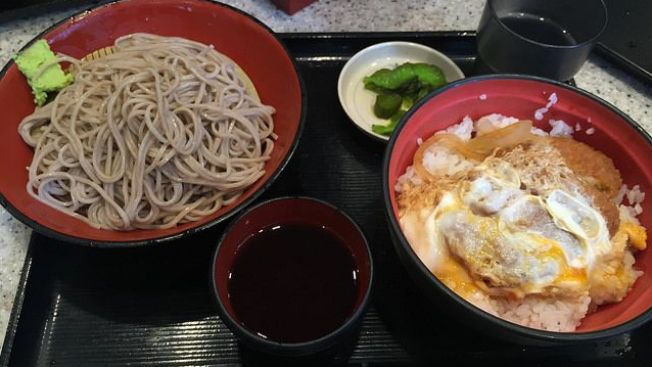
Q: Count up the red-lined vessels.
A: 3